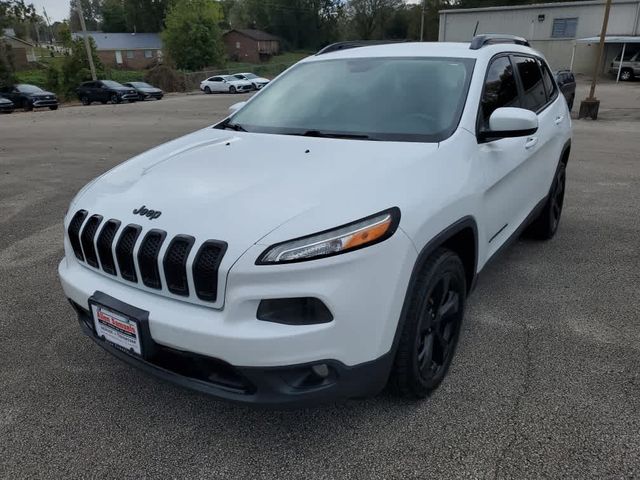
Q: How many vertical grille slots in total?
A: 7